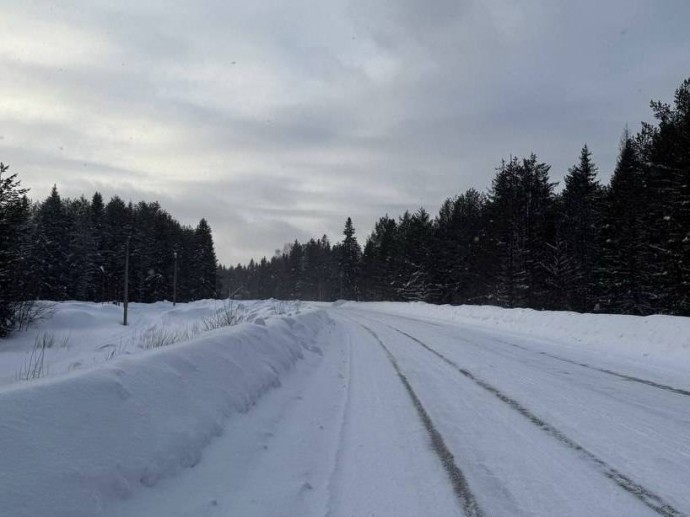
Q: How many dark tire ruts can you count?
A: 3